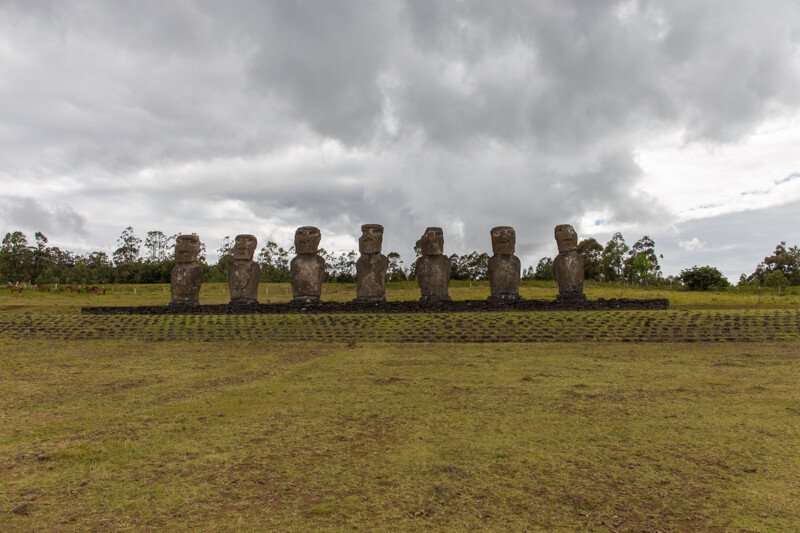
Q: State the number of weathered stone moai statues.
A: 7